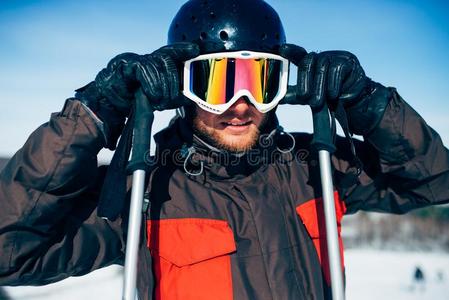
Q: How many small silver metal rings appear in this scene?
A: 2